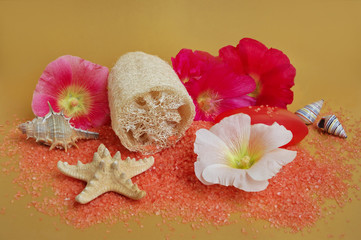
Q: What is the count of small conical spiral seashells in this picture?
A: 2